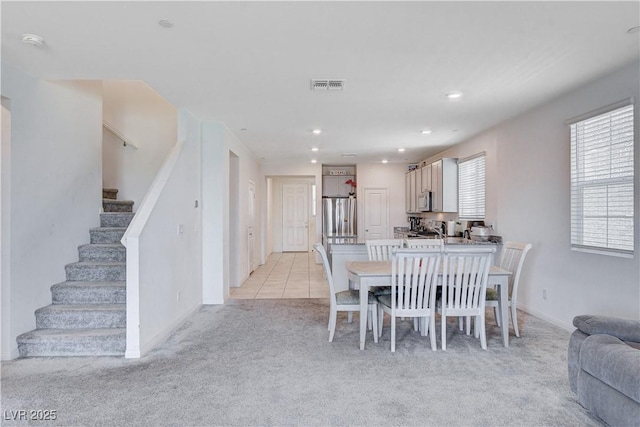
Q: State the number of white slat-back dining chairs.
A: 6